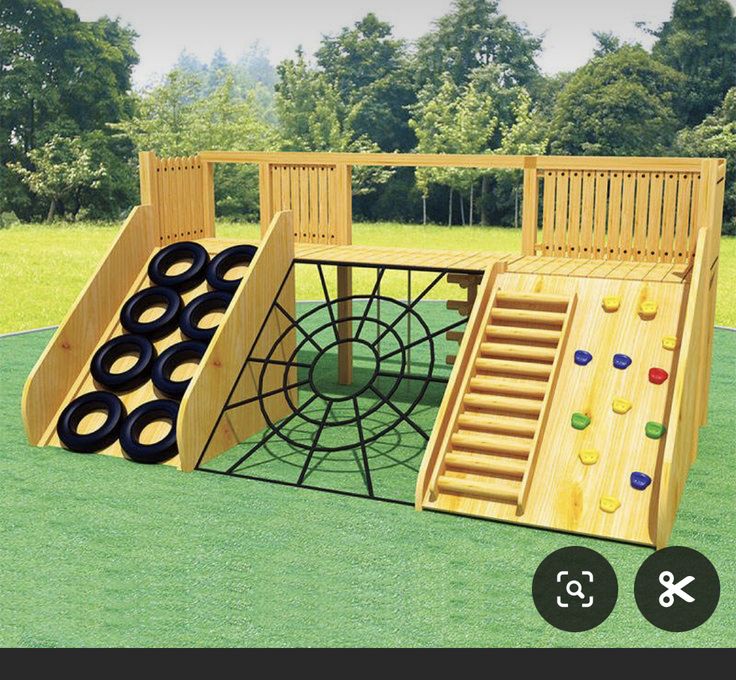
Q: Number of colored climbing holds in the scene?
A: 12